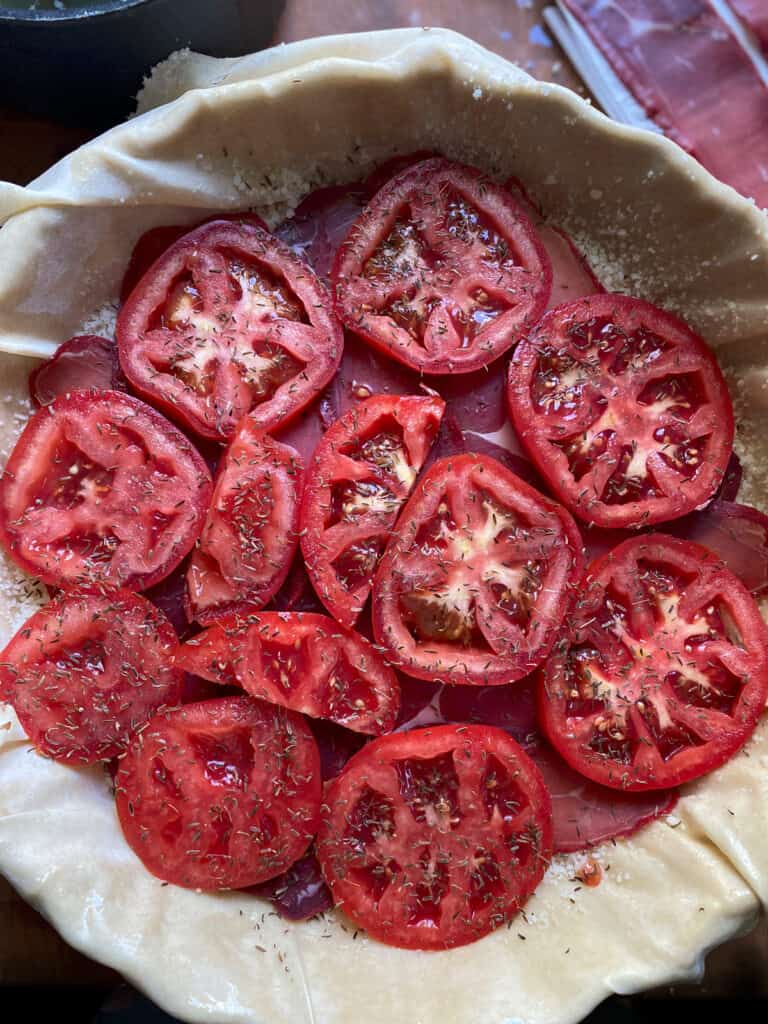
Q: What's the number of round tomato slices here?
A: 9